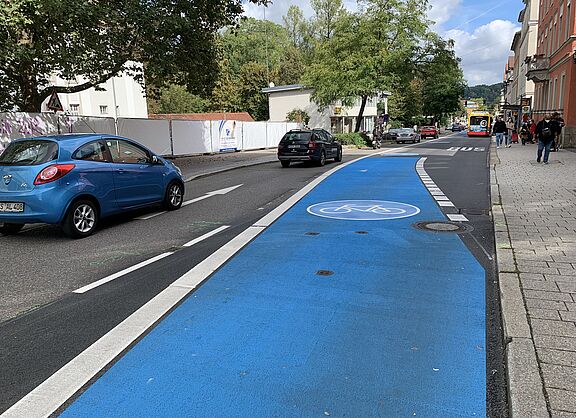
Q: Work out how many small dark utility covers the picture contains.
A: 3